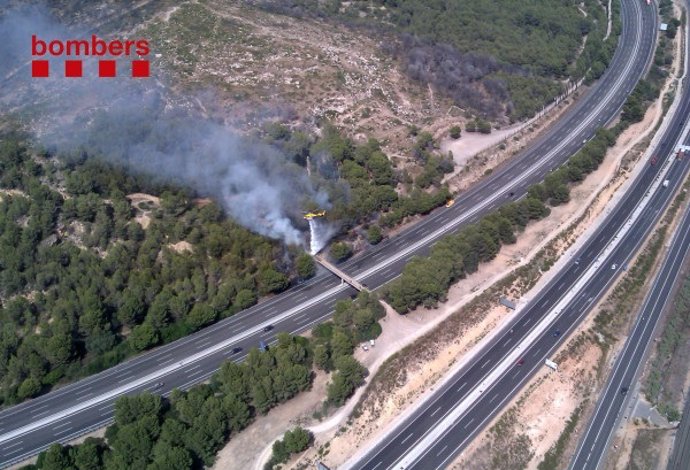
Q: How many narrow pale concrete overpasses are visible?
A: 1